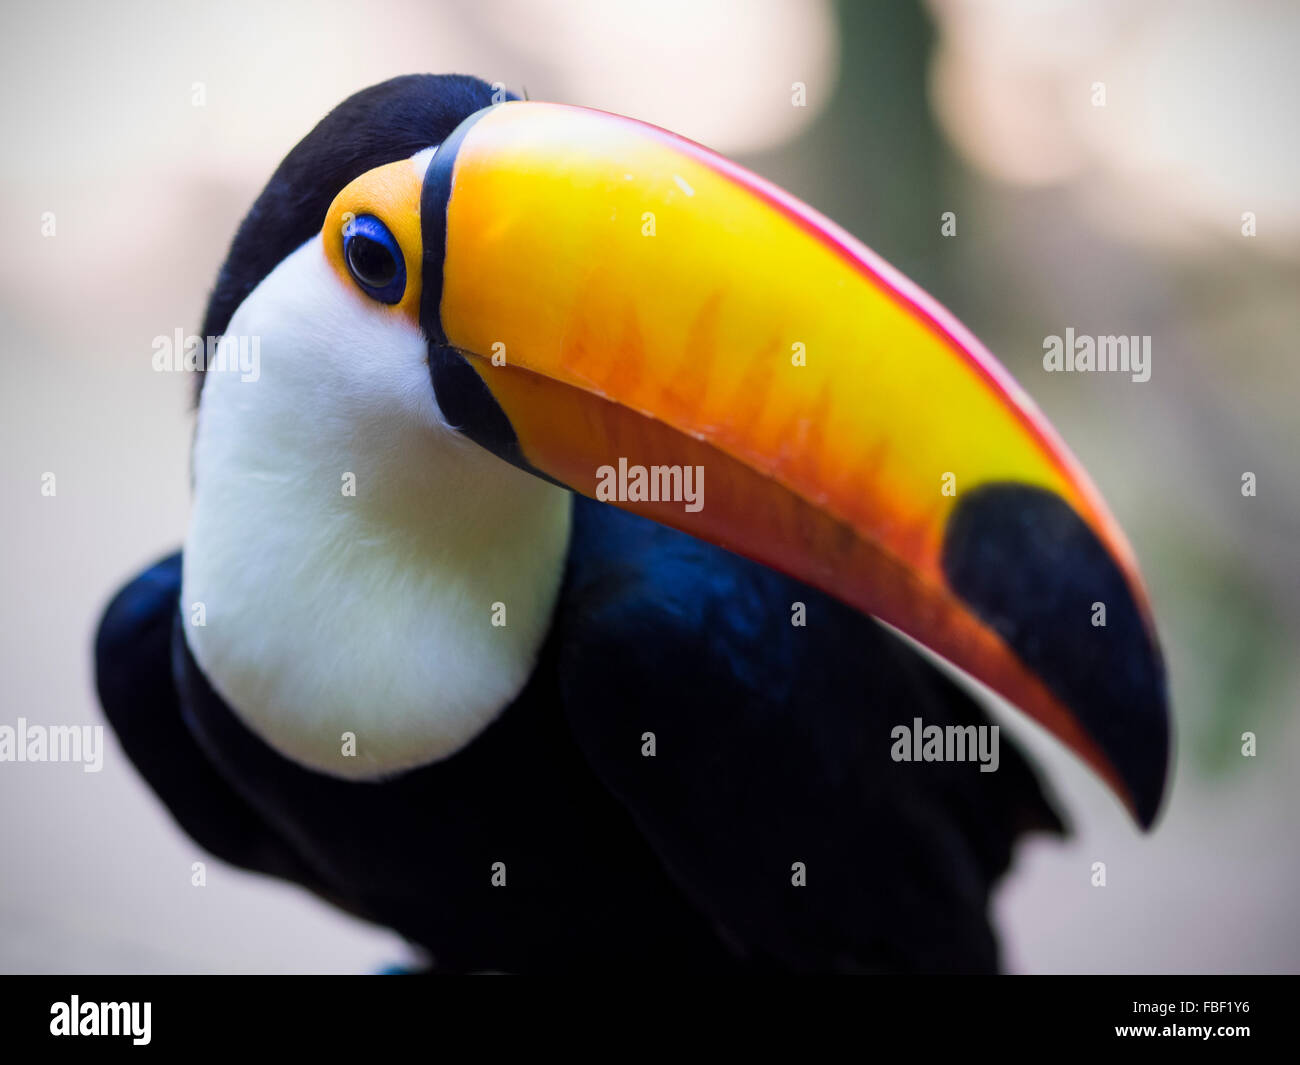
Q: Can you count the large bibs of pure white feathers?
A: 1